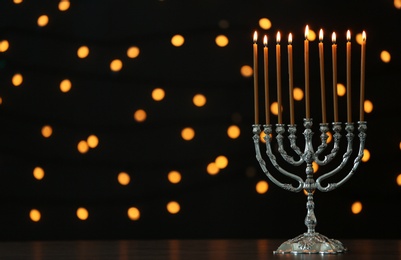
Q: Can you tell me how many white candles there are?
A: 0